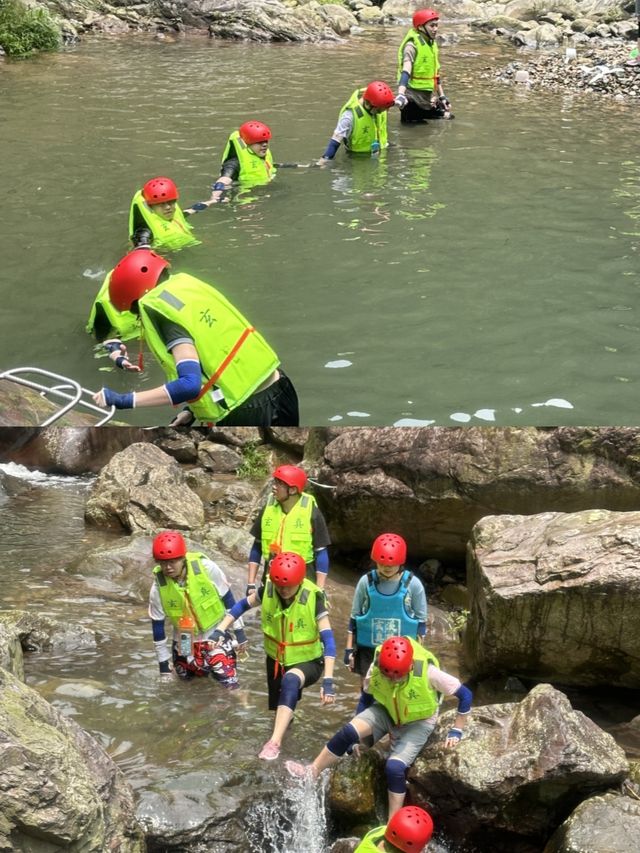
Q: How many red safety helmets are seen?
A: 11